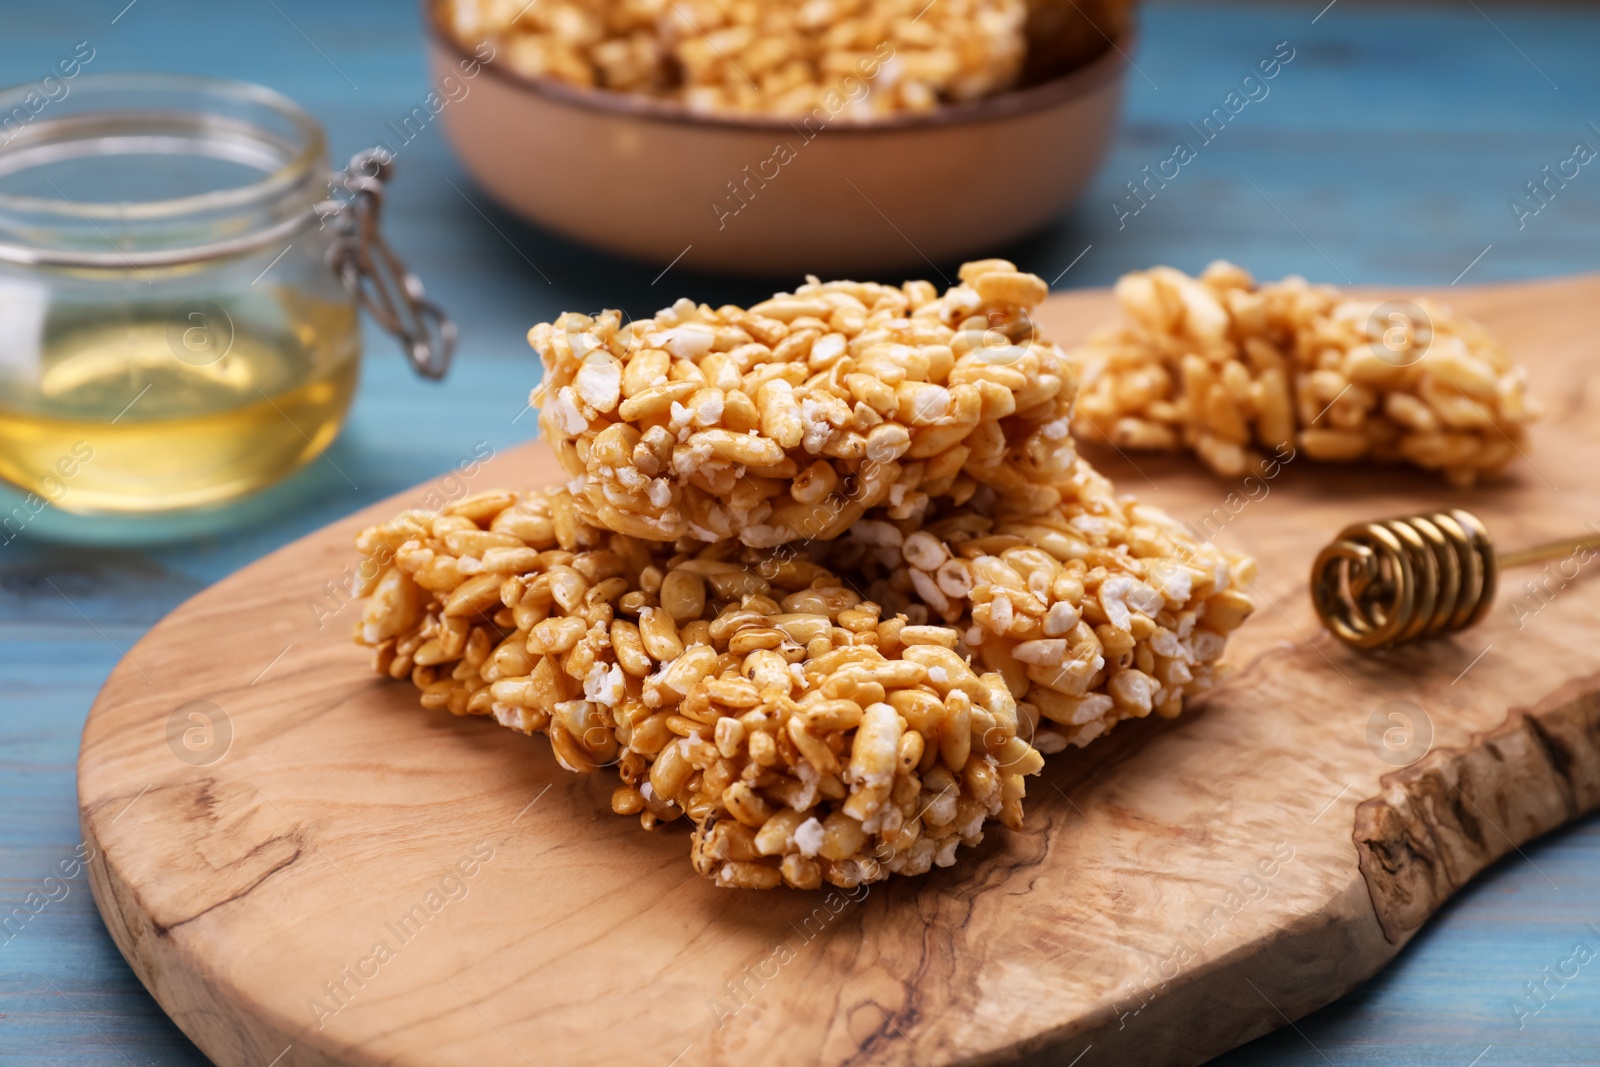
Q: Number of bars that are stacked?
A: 3